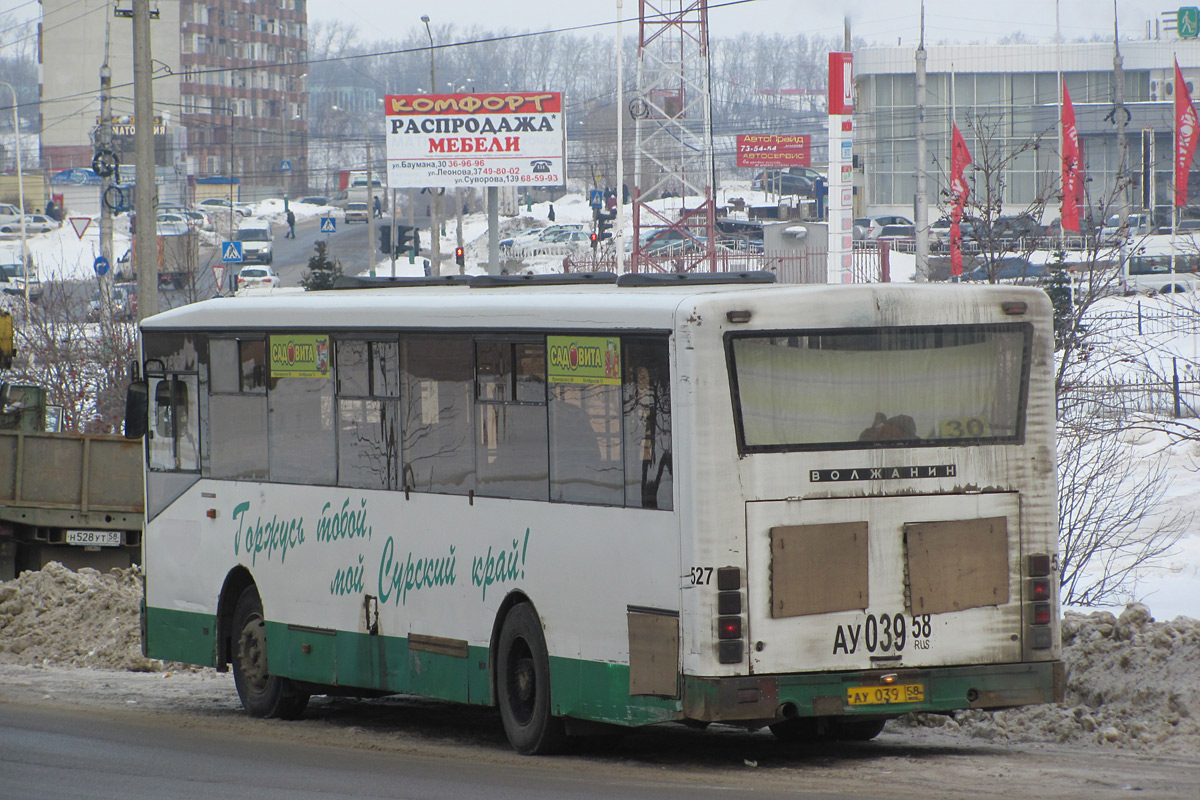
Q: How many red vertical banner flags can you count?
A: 3